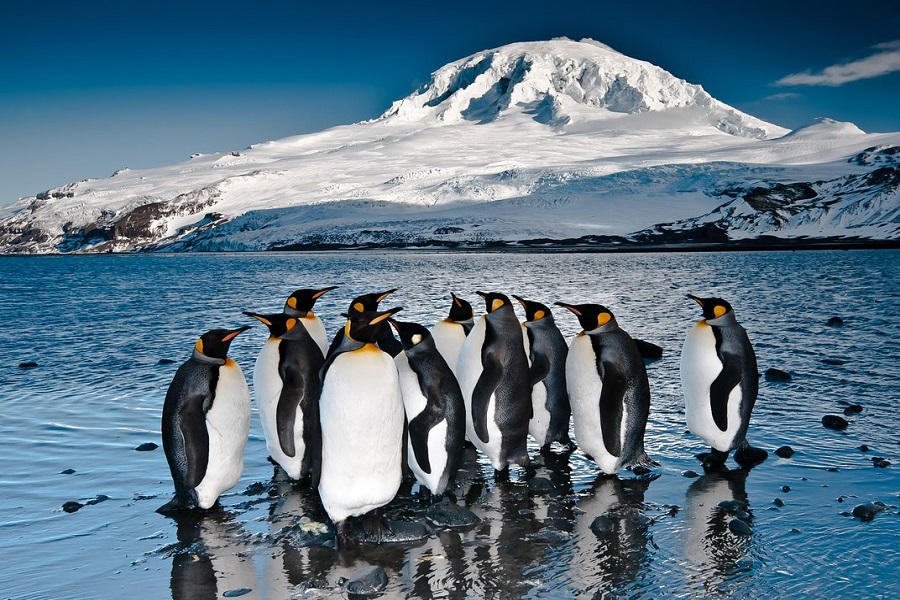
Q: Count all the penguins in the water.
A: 11